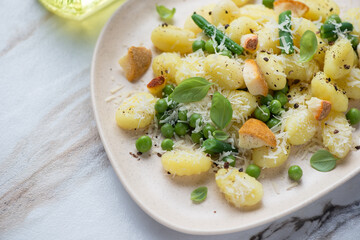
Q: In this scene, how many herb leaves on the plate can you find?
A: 7